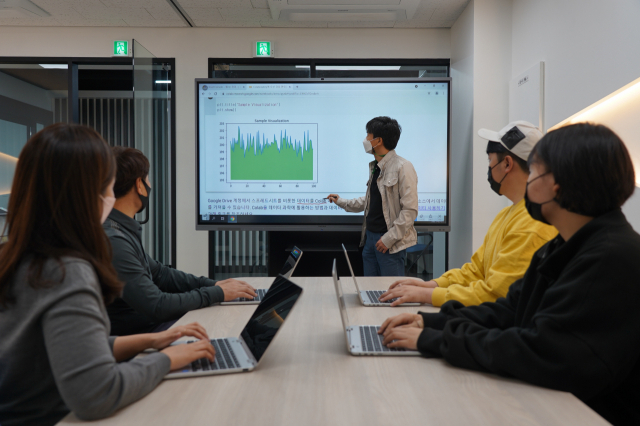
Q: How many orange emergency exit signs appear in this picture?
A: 0